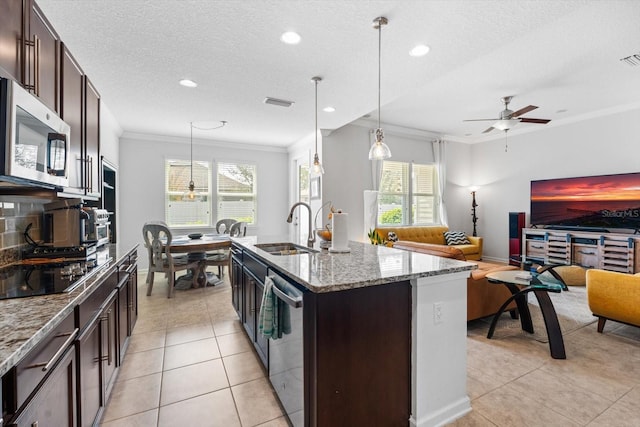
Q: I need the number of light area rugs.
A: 1